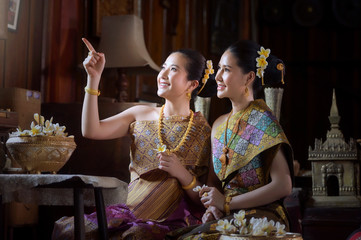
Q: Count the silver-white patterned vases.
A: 2